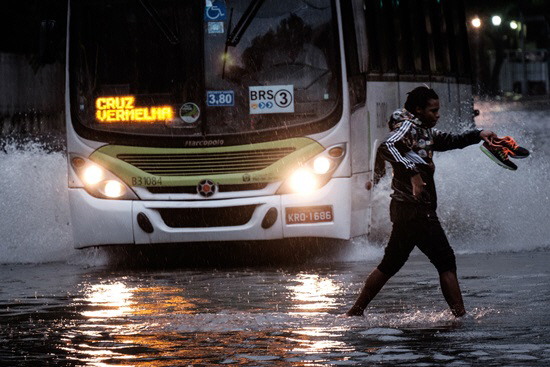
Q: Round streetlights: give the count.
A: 3